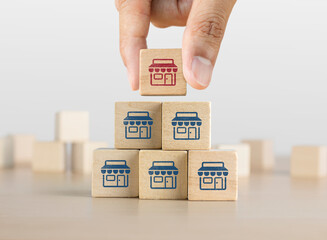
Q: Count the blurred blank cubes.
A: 8